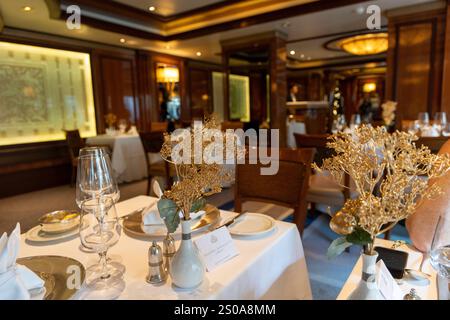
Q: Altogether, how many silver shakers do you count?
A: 2